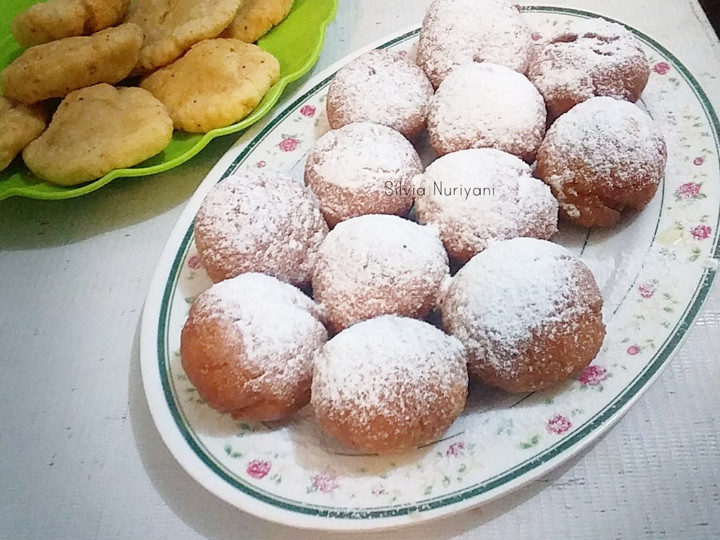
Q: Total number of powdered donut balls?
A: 12